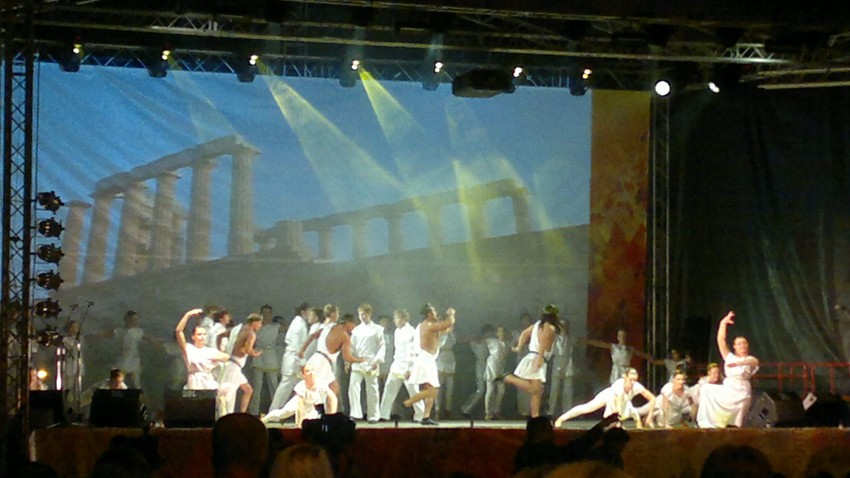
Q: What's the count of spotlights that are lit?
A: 9